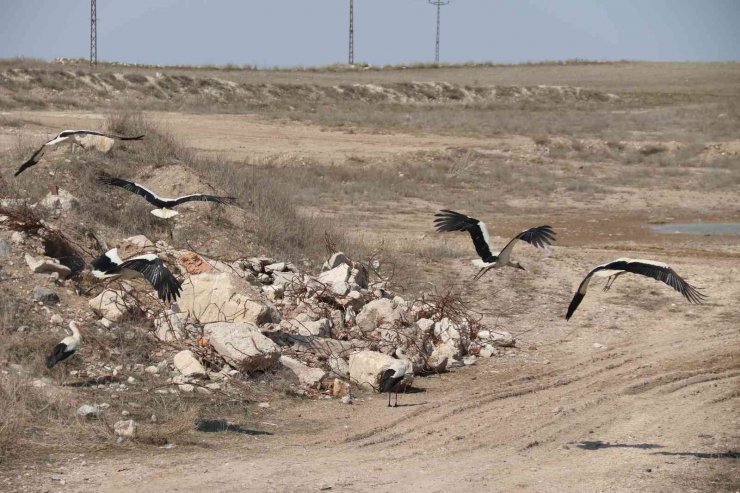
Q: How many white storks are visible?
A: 7